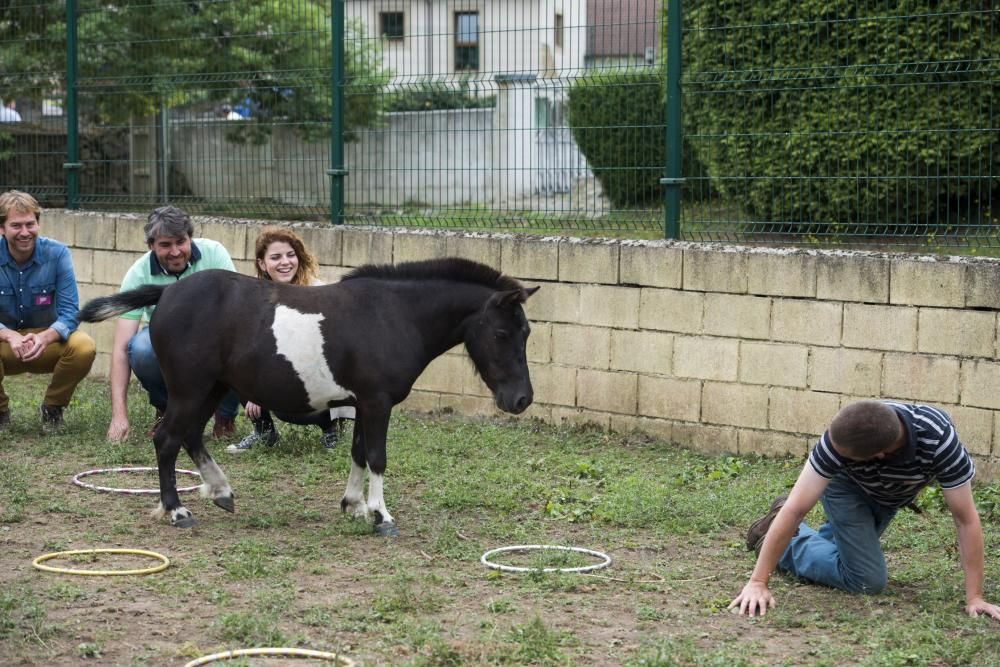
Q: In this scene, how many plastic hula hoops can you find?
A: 4